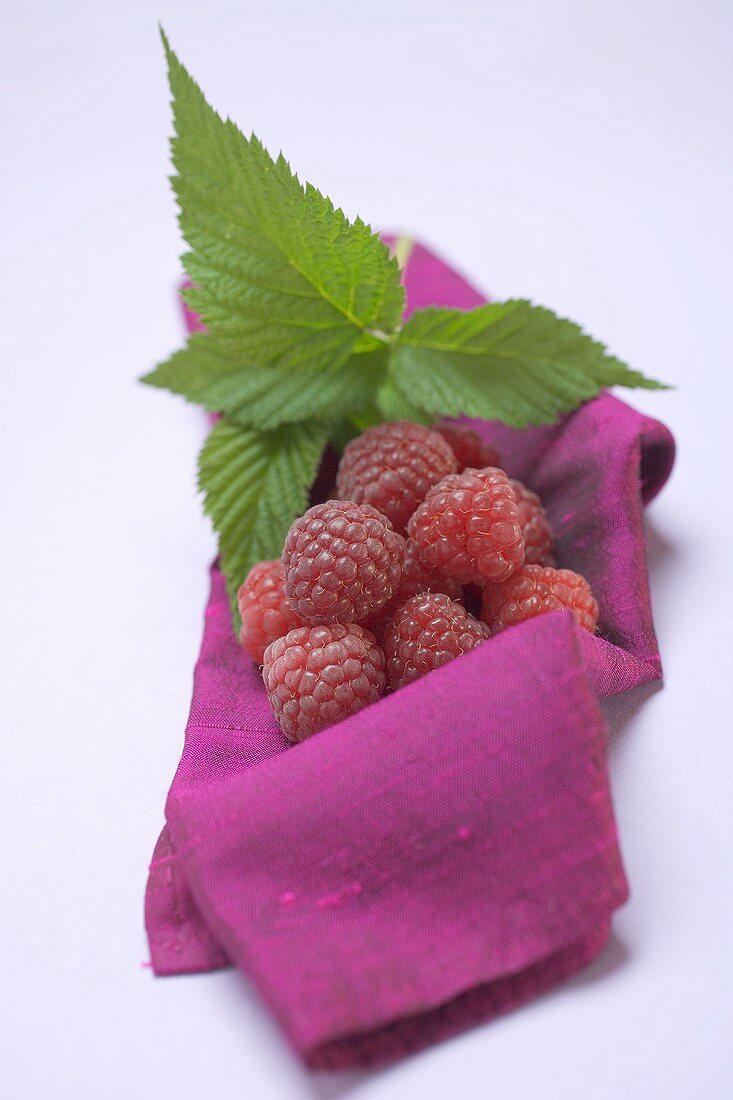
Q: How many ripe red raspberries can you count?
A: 10